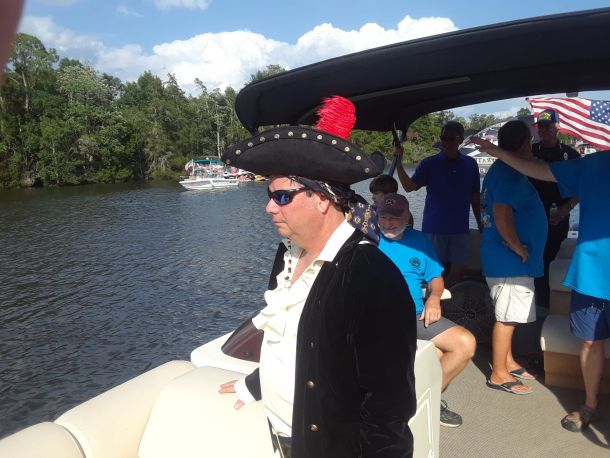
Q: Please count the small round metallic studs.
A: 12